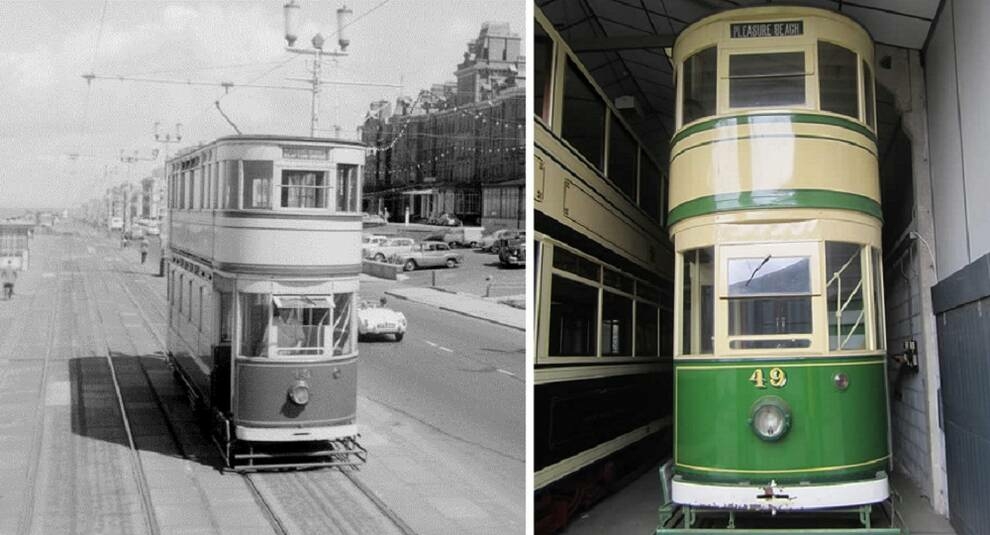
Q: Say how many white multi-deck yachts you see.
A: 0